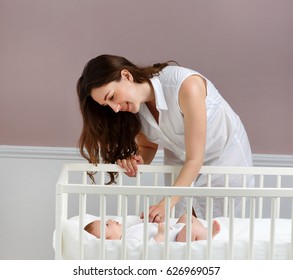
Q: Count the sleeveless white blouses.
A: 1